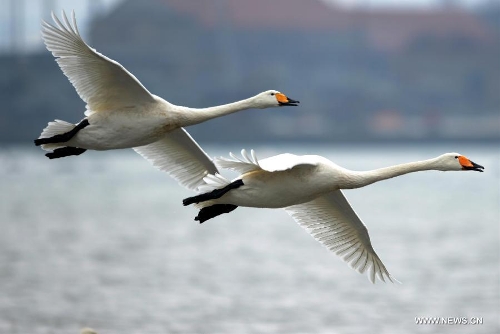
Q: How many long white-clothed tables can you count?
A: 0